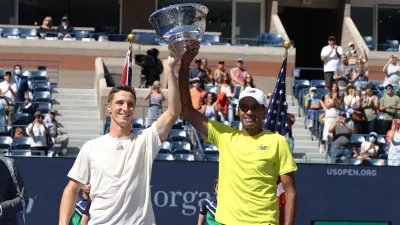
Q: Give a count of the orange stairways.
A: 0